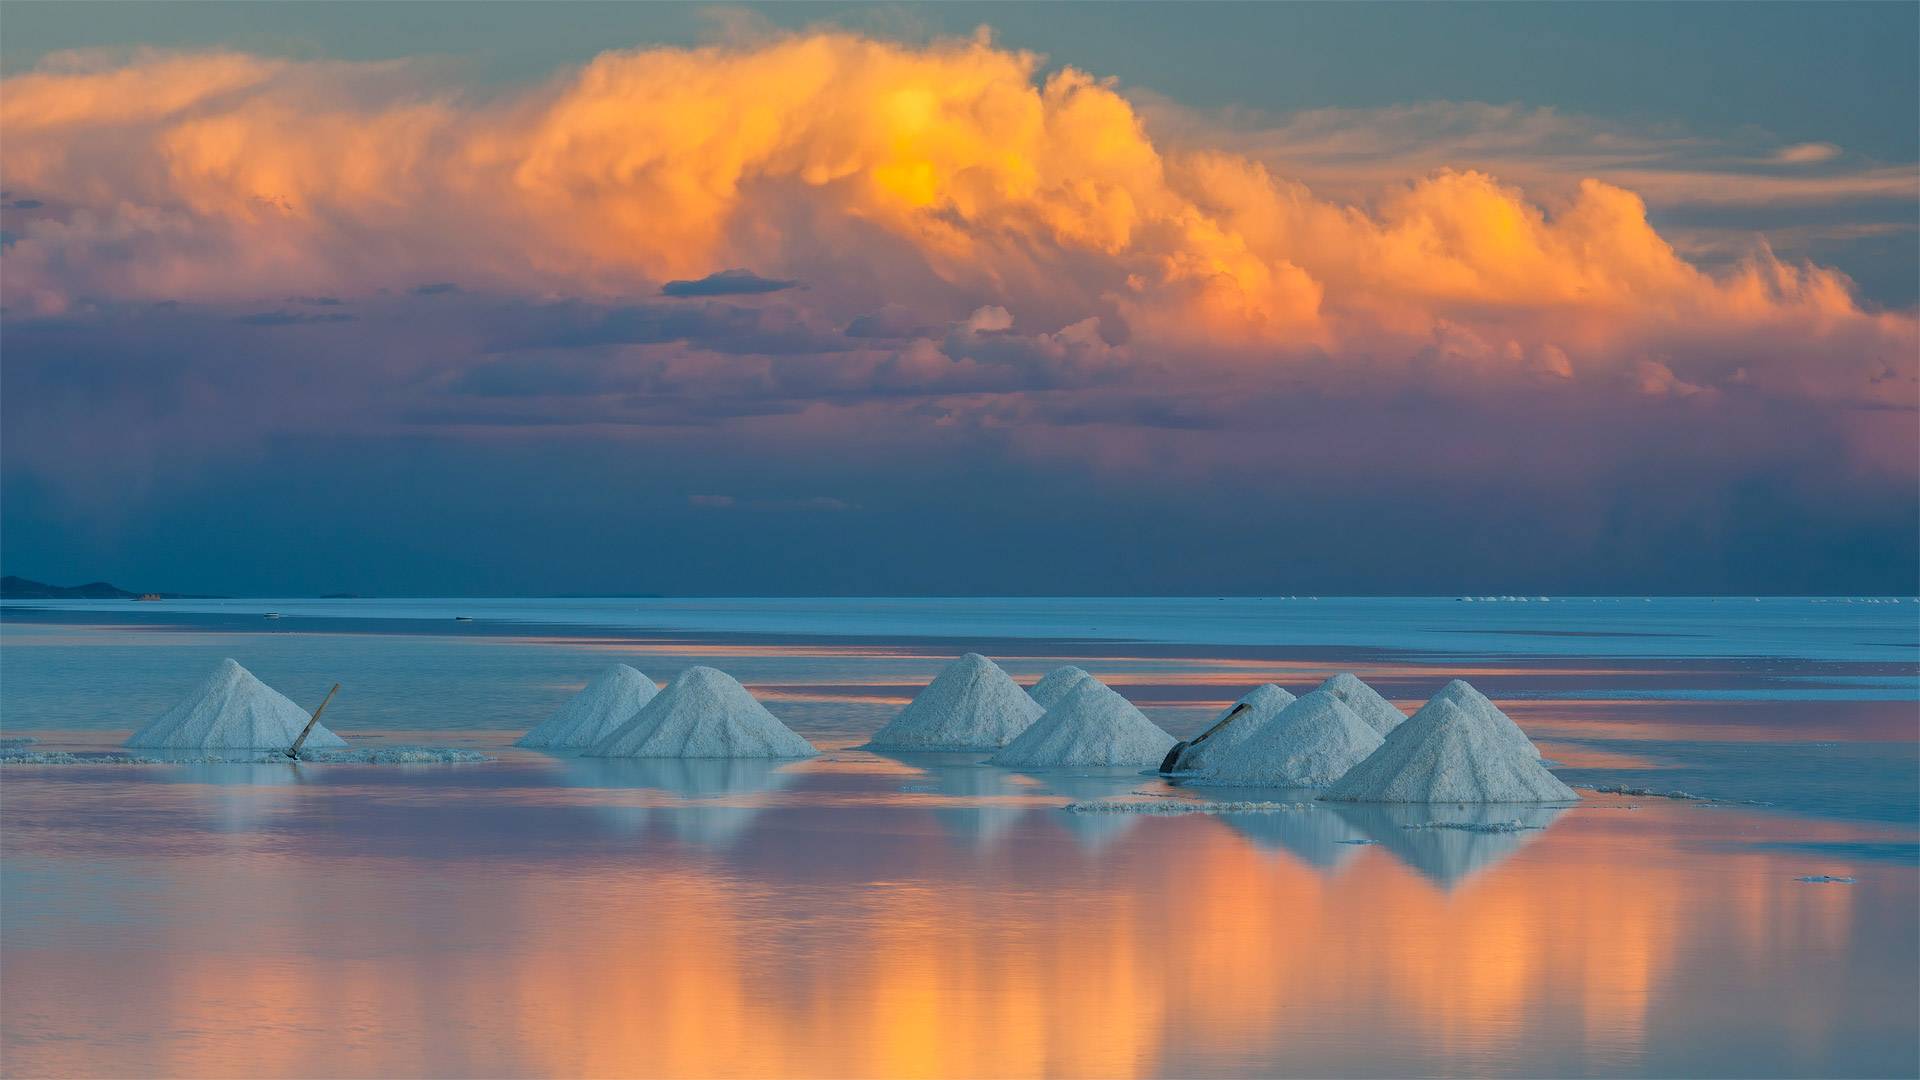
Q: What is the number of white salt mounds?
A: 11